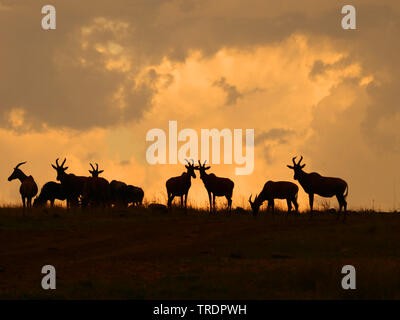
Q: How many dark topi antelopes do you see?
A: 10